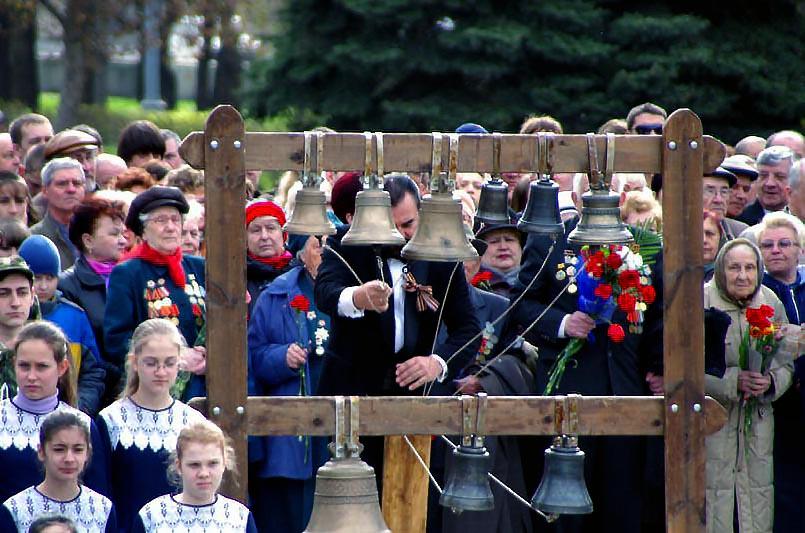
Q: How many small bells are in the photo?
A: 8